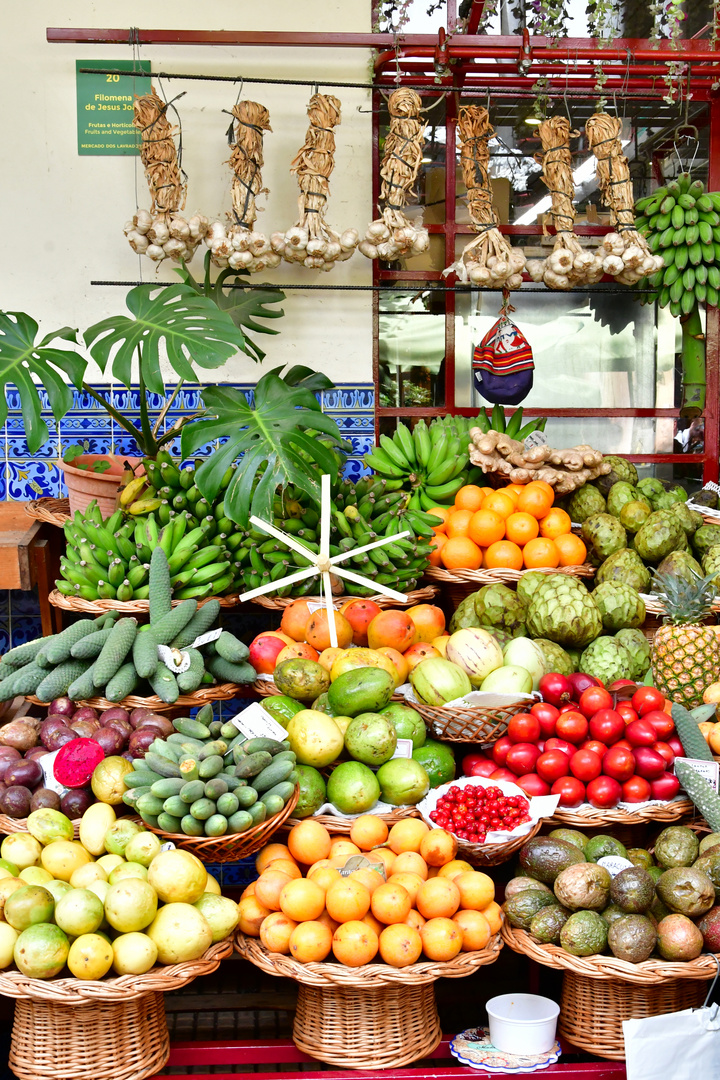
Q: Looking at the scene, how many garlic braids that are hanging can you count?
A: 7